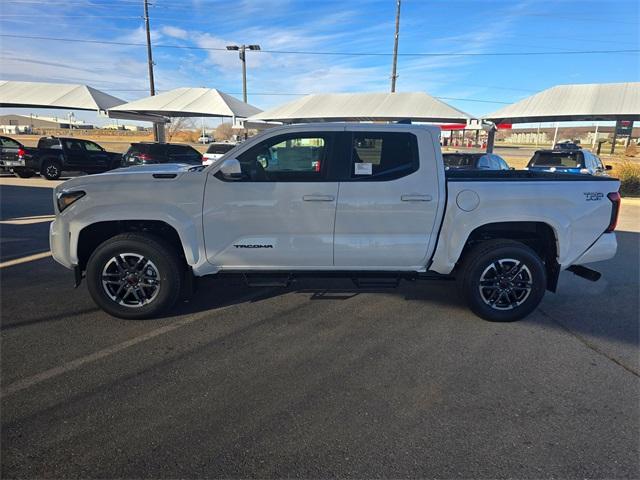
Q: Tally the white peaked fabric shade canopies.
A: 4